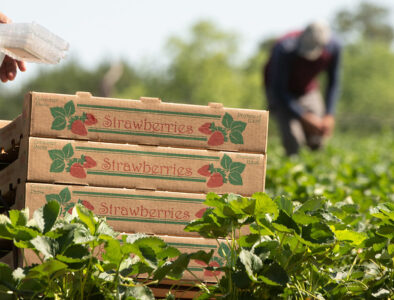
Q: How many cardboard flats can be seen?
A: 4